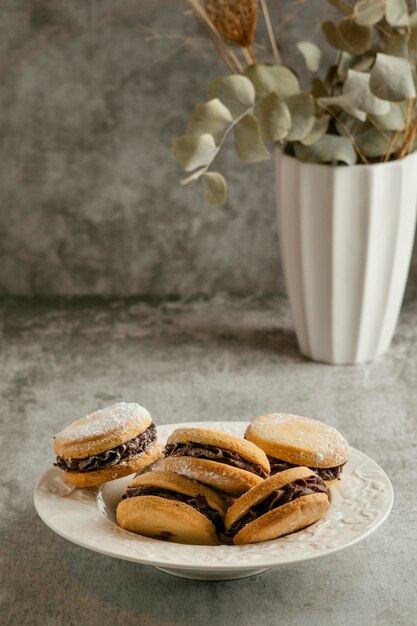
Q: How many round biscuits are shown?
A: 5